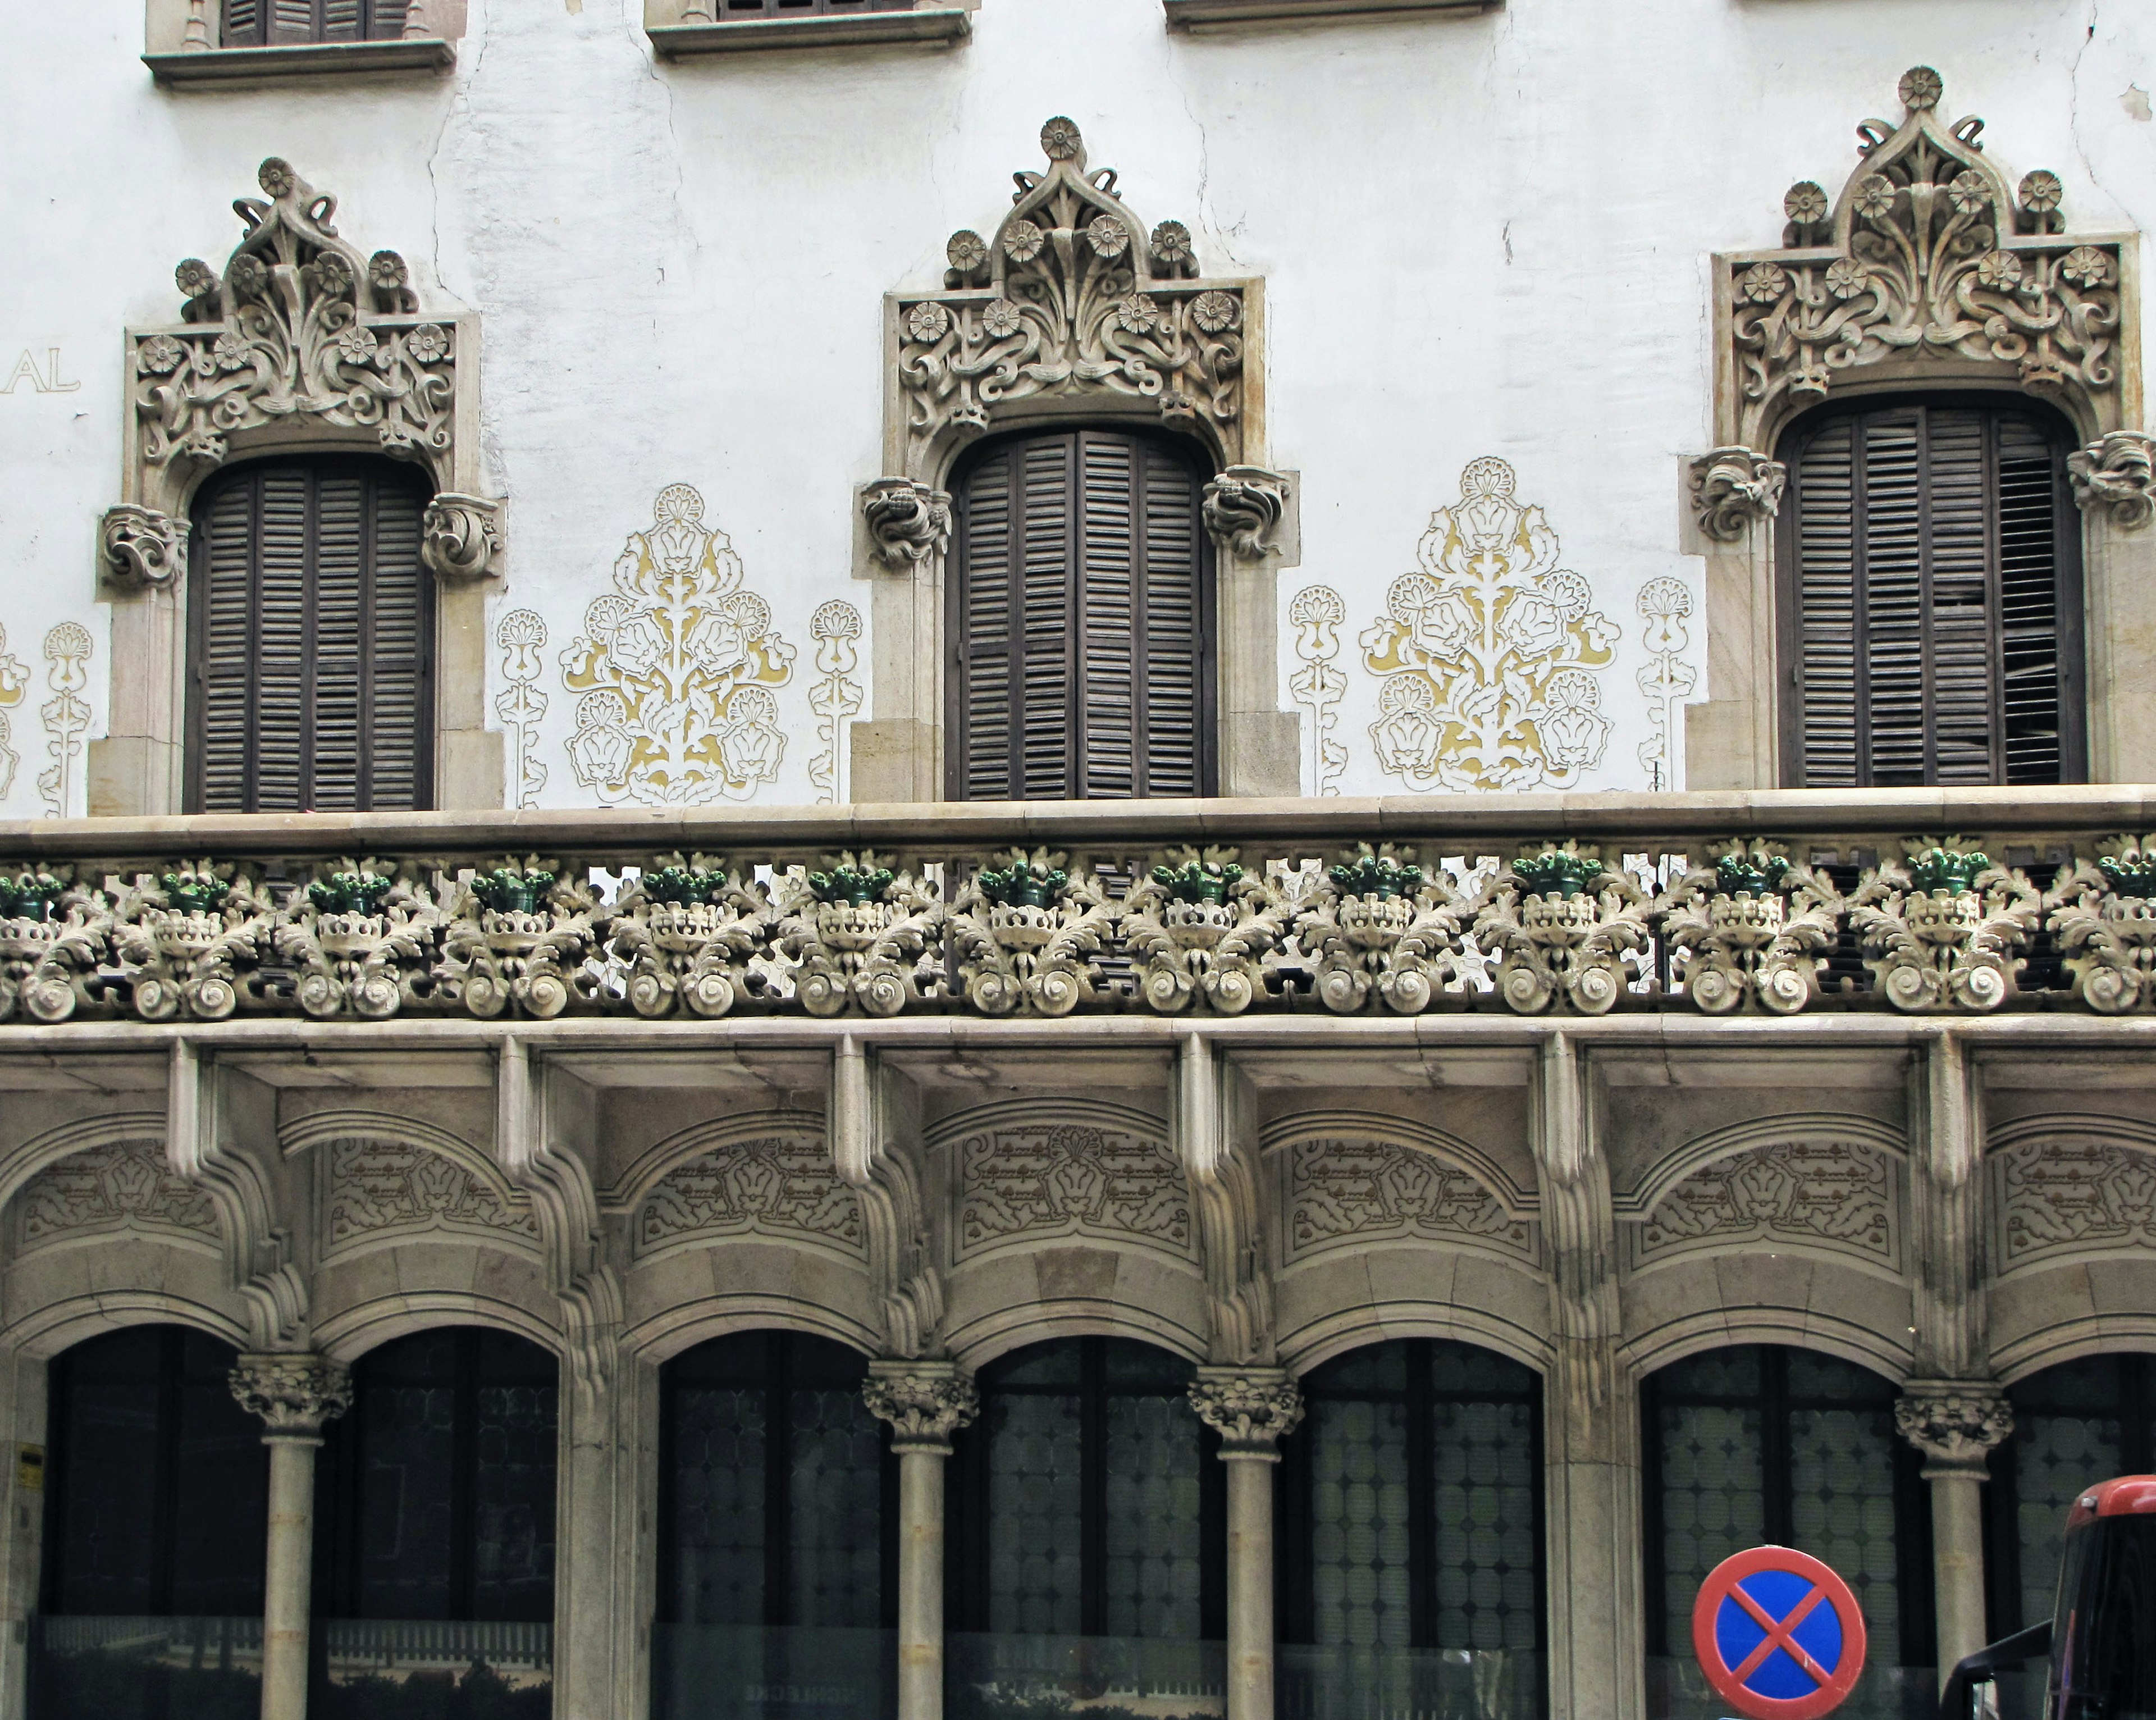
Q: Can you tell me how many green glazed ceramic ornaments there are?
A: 13